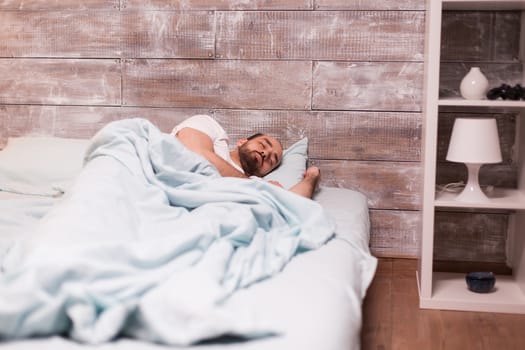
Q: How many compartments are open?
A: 3